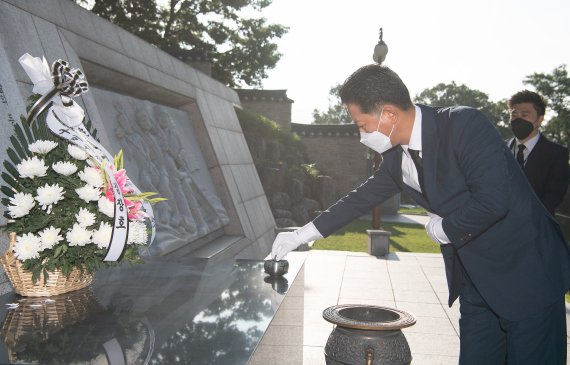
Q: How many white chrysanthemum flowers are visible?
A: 15